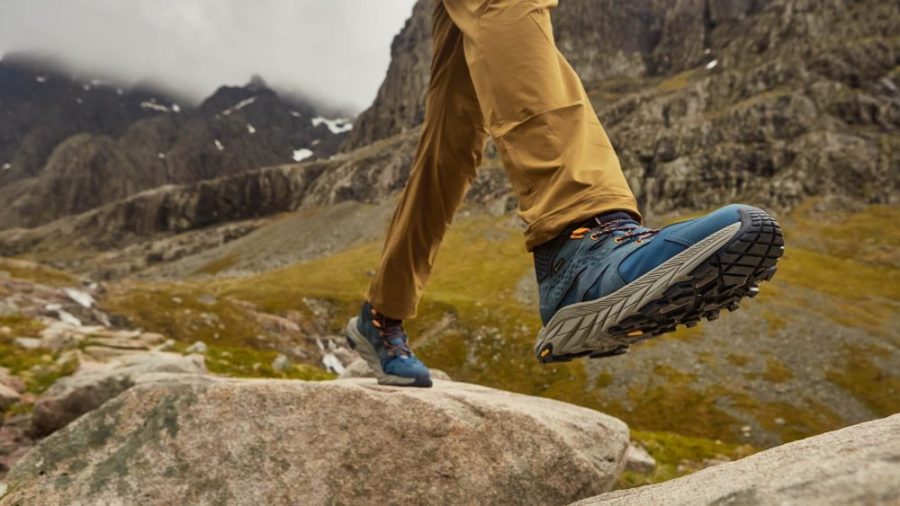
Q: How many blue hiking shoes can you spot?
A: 2